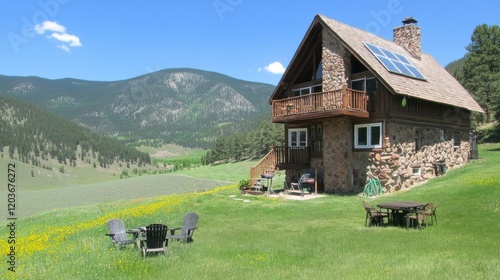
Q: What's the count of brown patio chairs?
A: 4